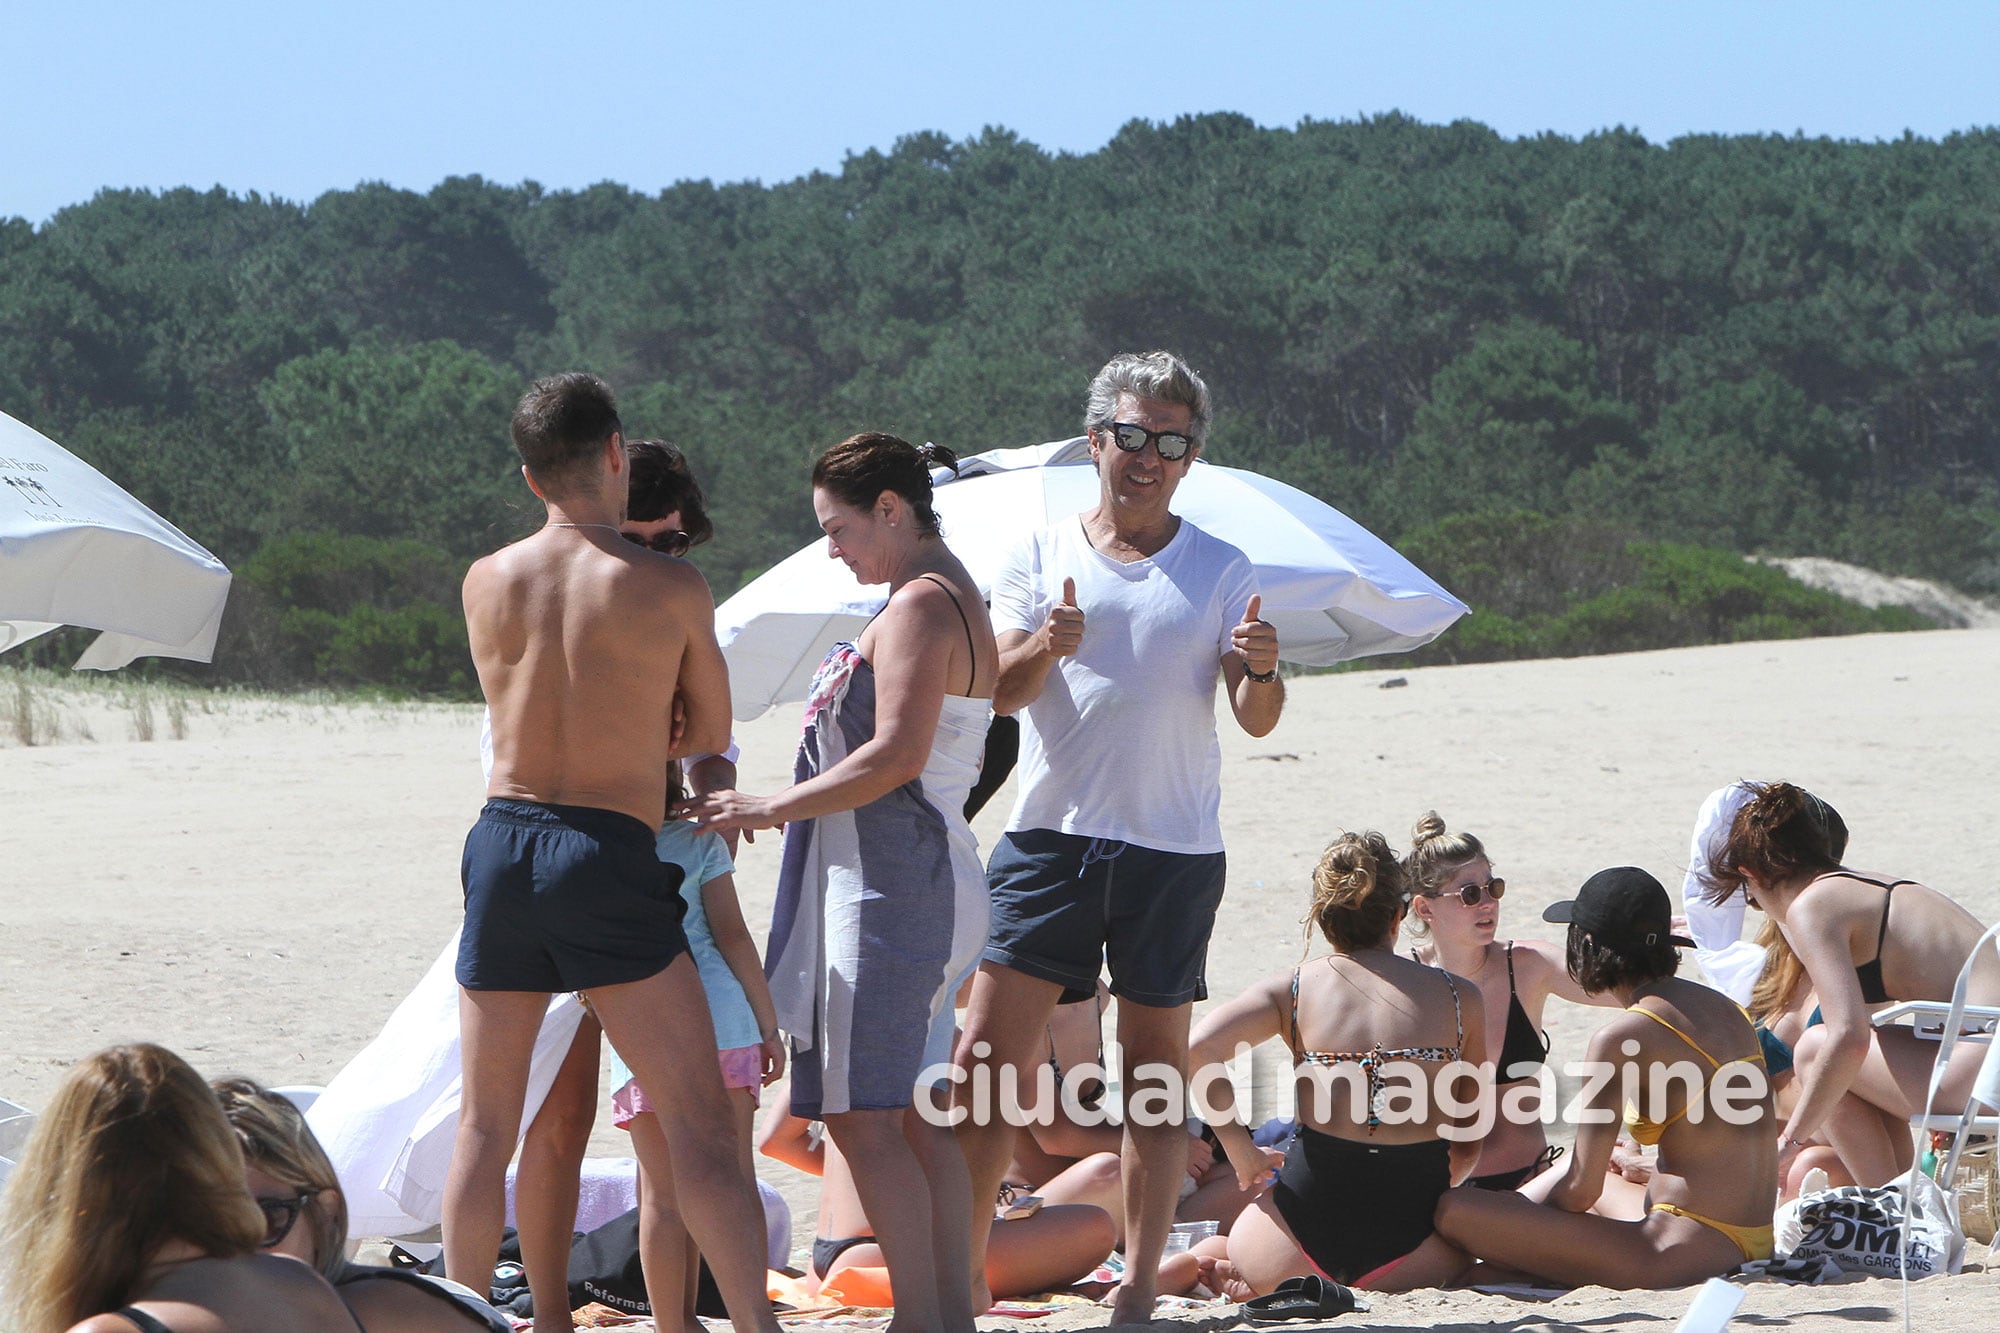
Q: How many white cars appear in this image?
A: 0